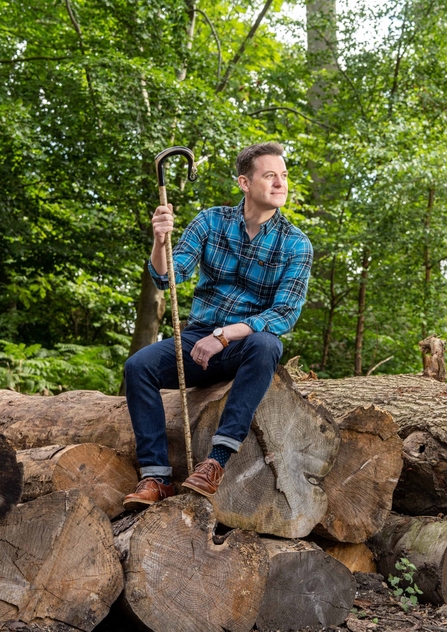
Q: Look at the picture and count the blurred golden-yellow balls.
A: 0